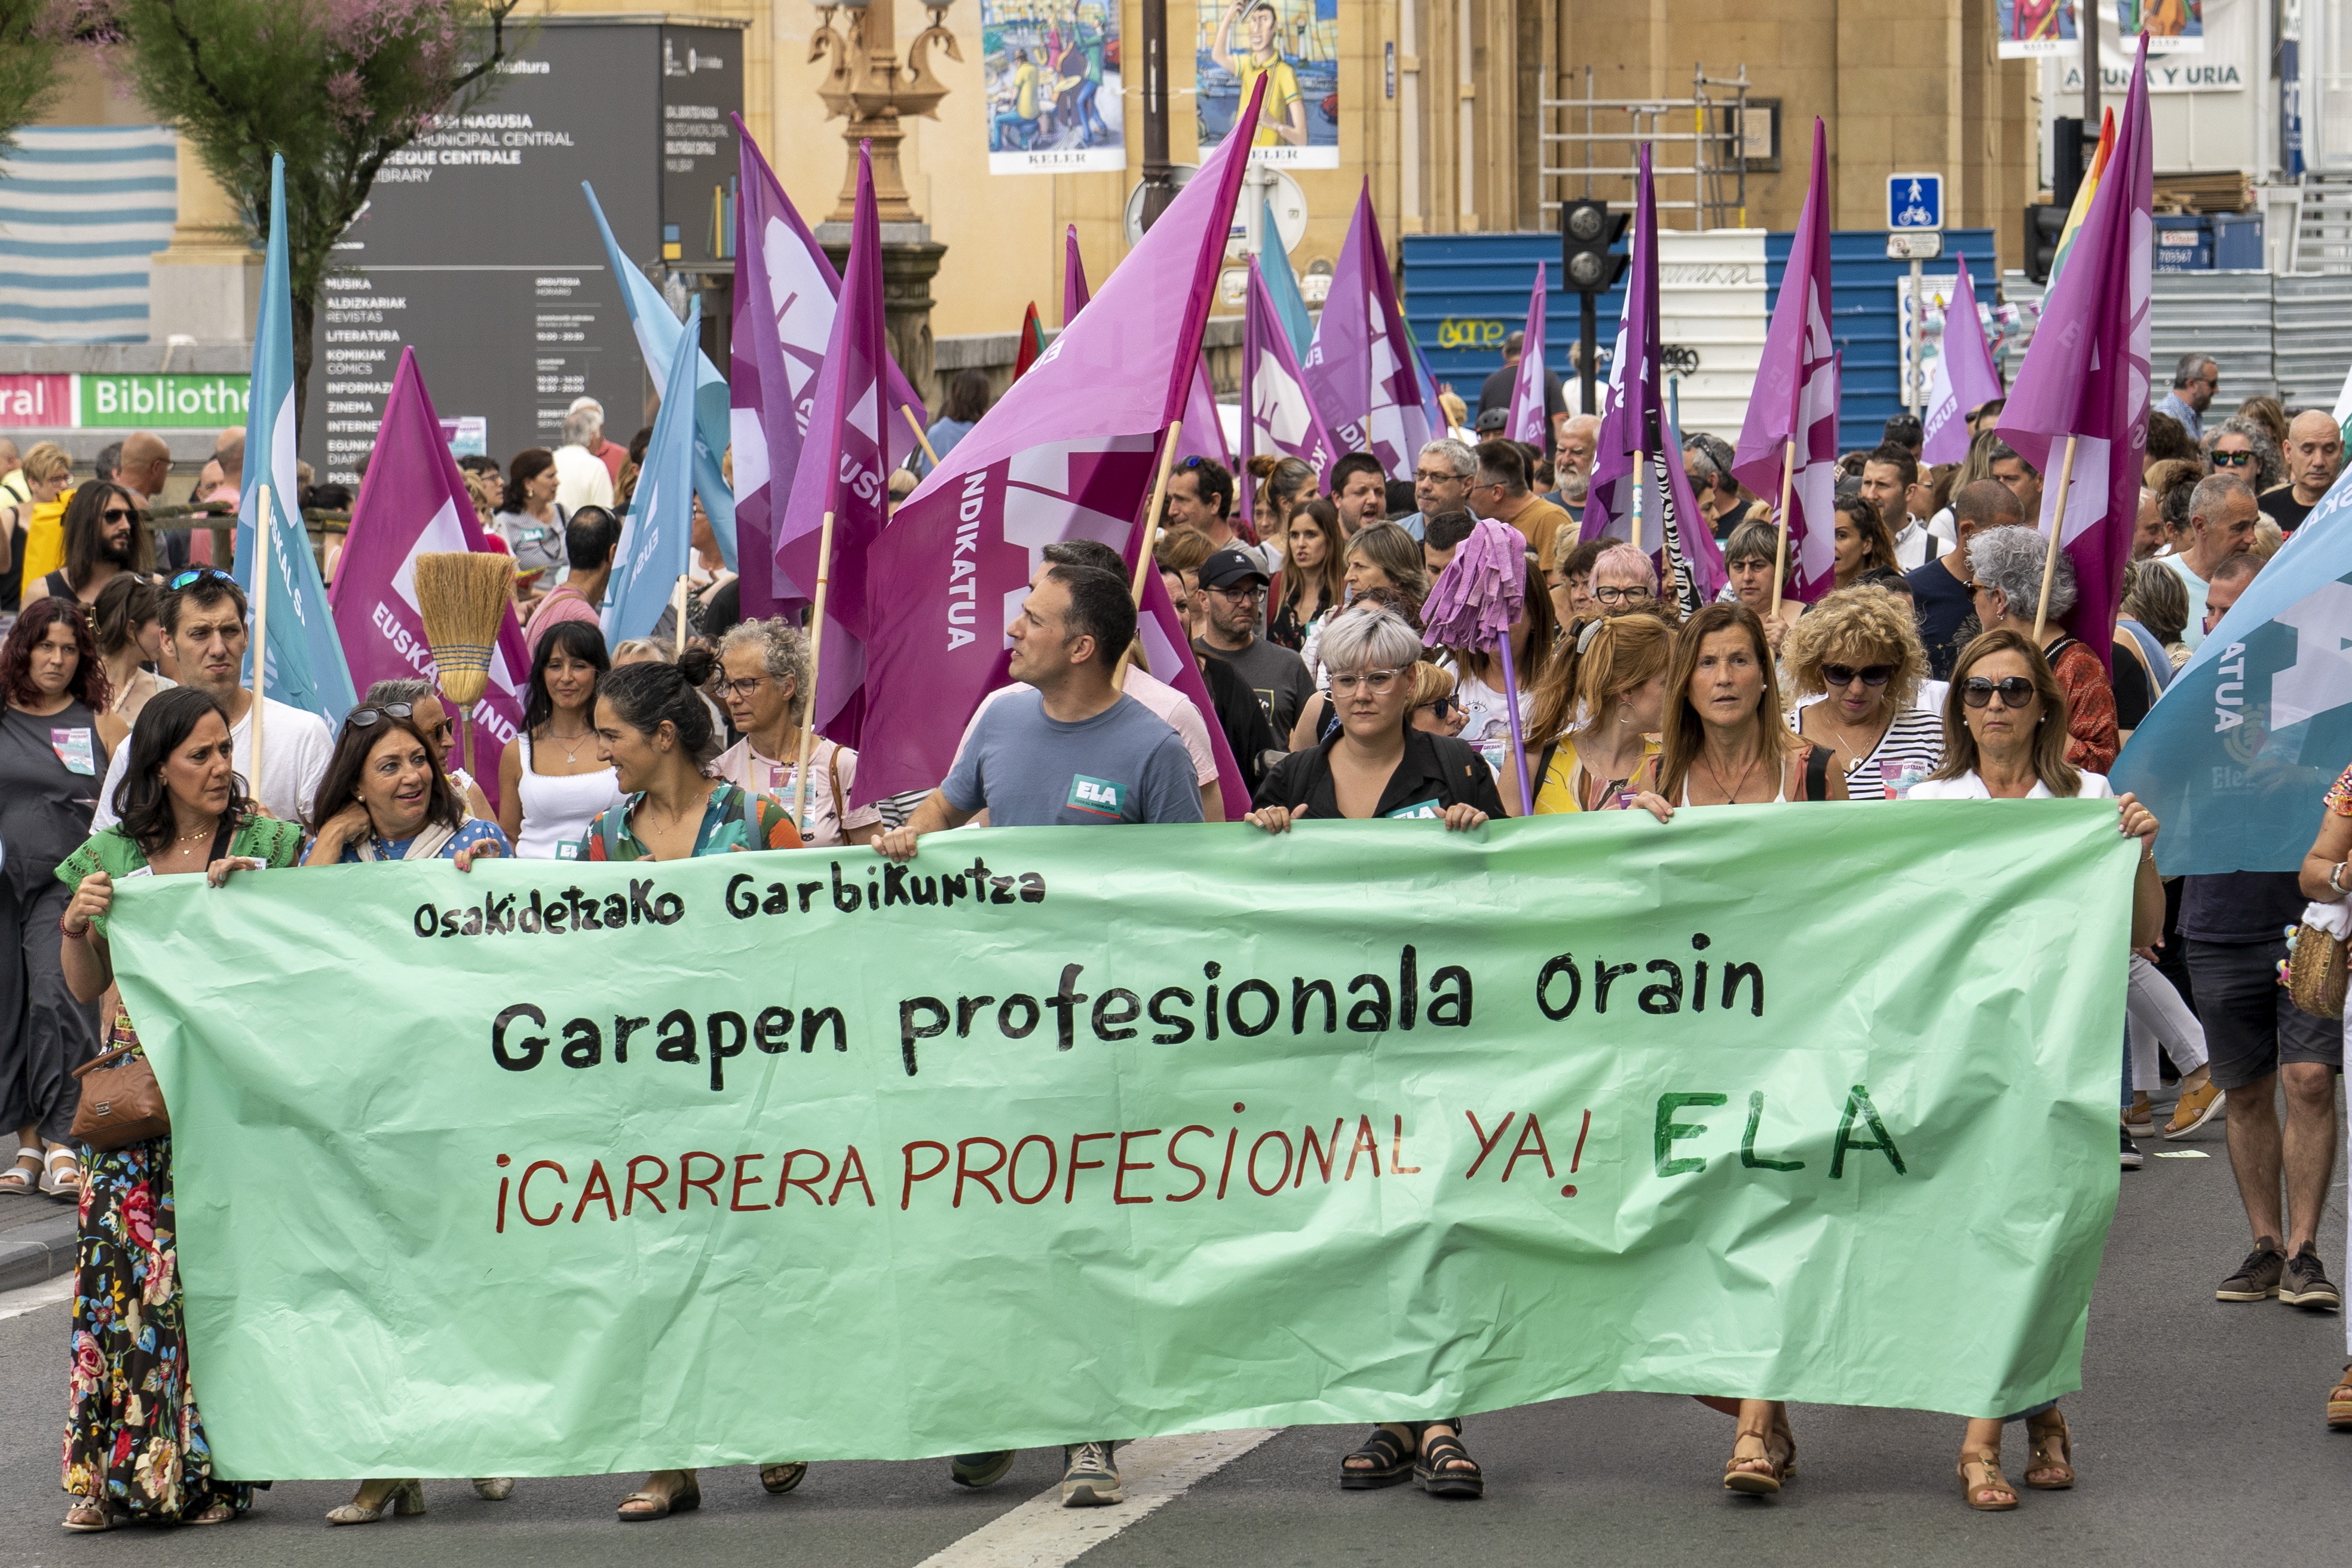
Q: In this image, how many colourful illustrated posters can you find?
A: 4